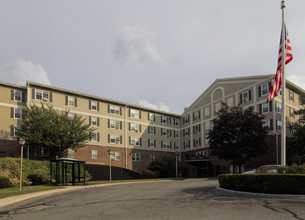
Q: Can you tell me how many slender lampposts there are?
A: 3